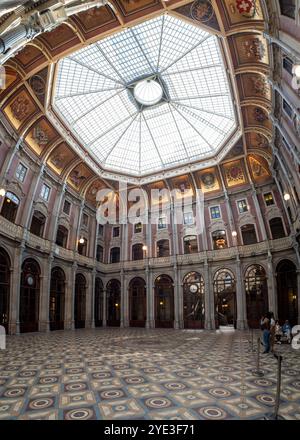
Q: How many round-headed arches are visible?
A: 12